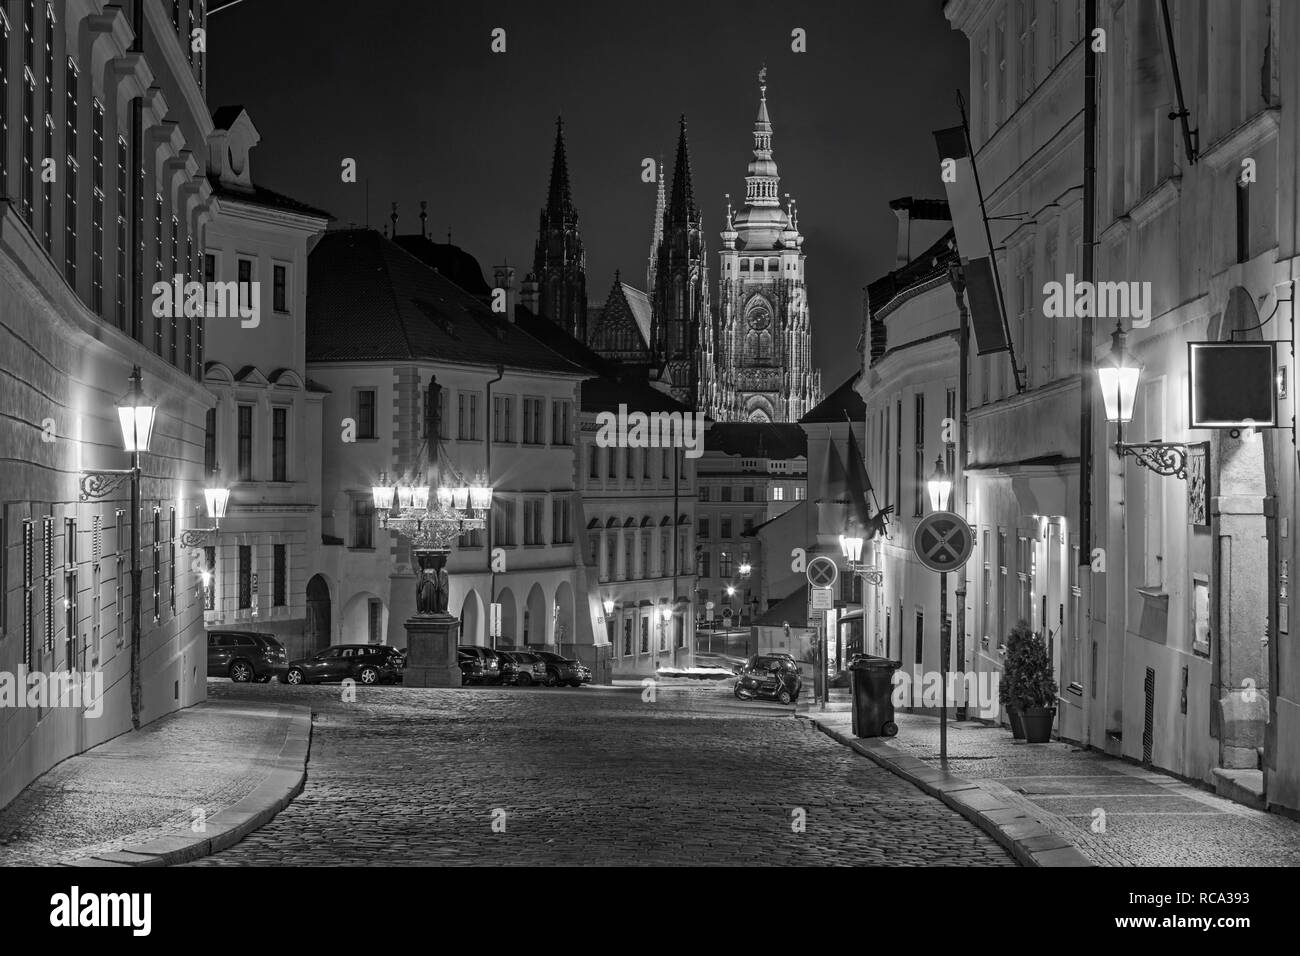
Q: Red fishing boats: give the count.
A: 0